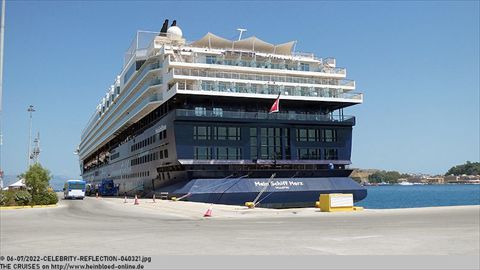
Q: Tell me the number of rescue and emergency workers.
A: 0